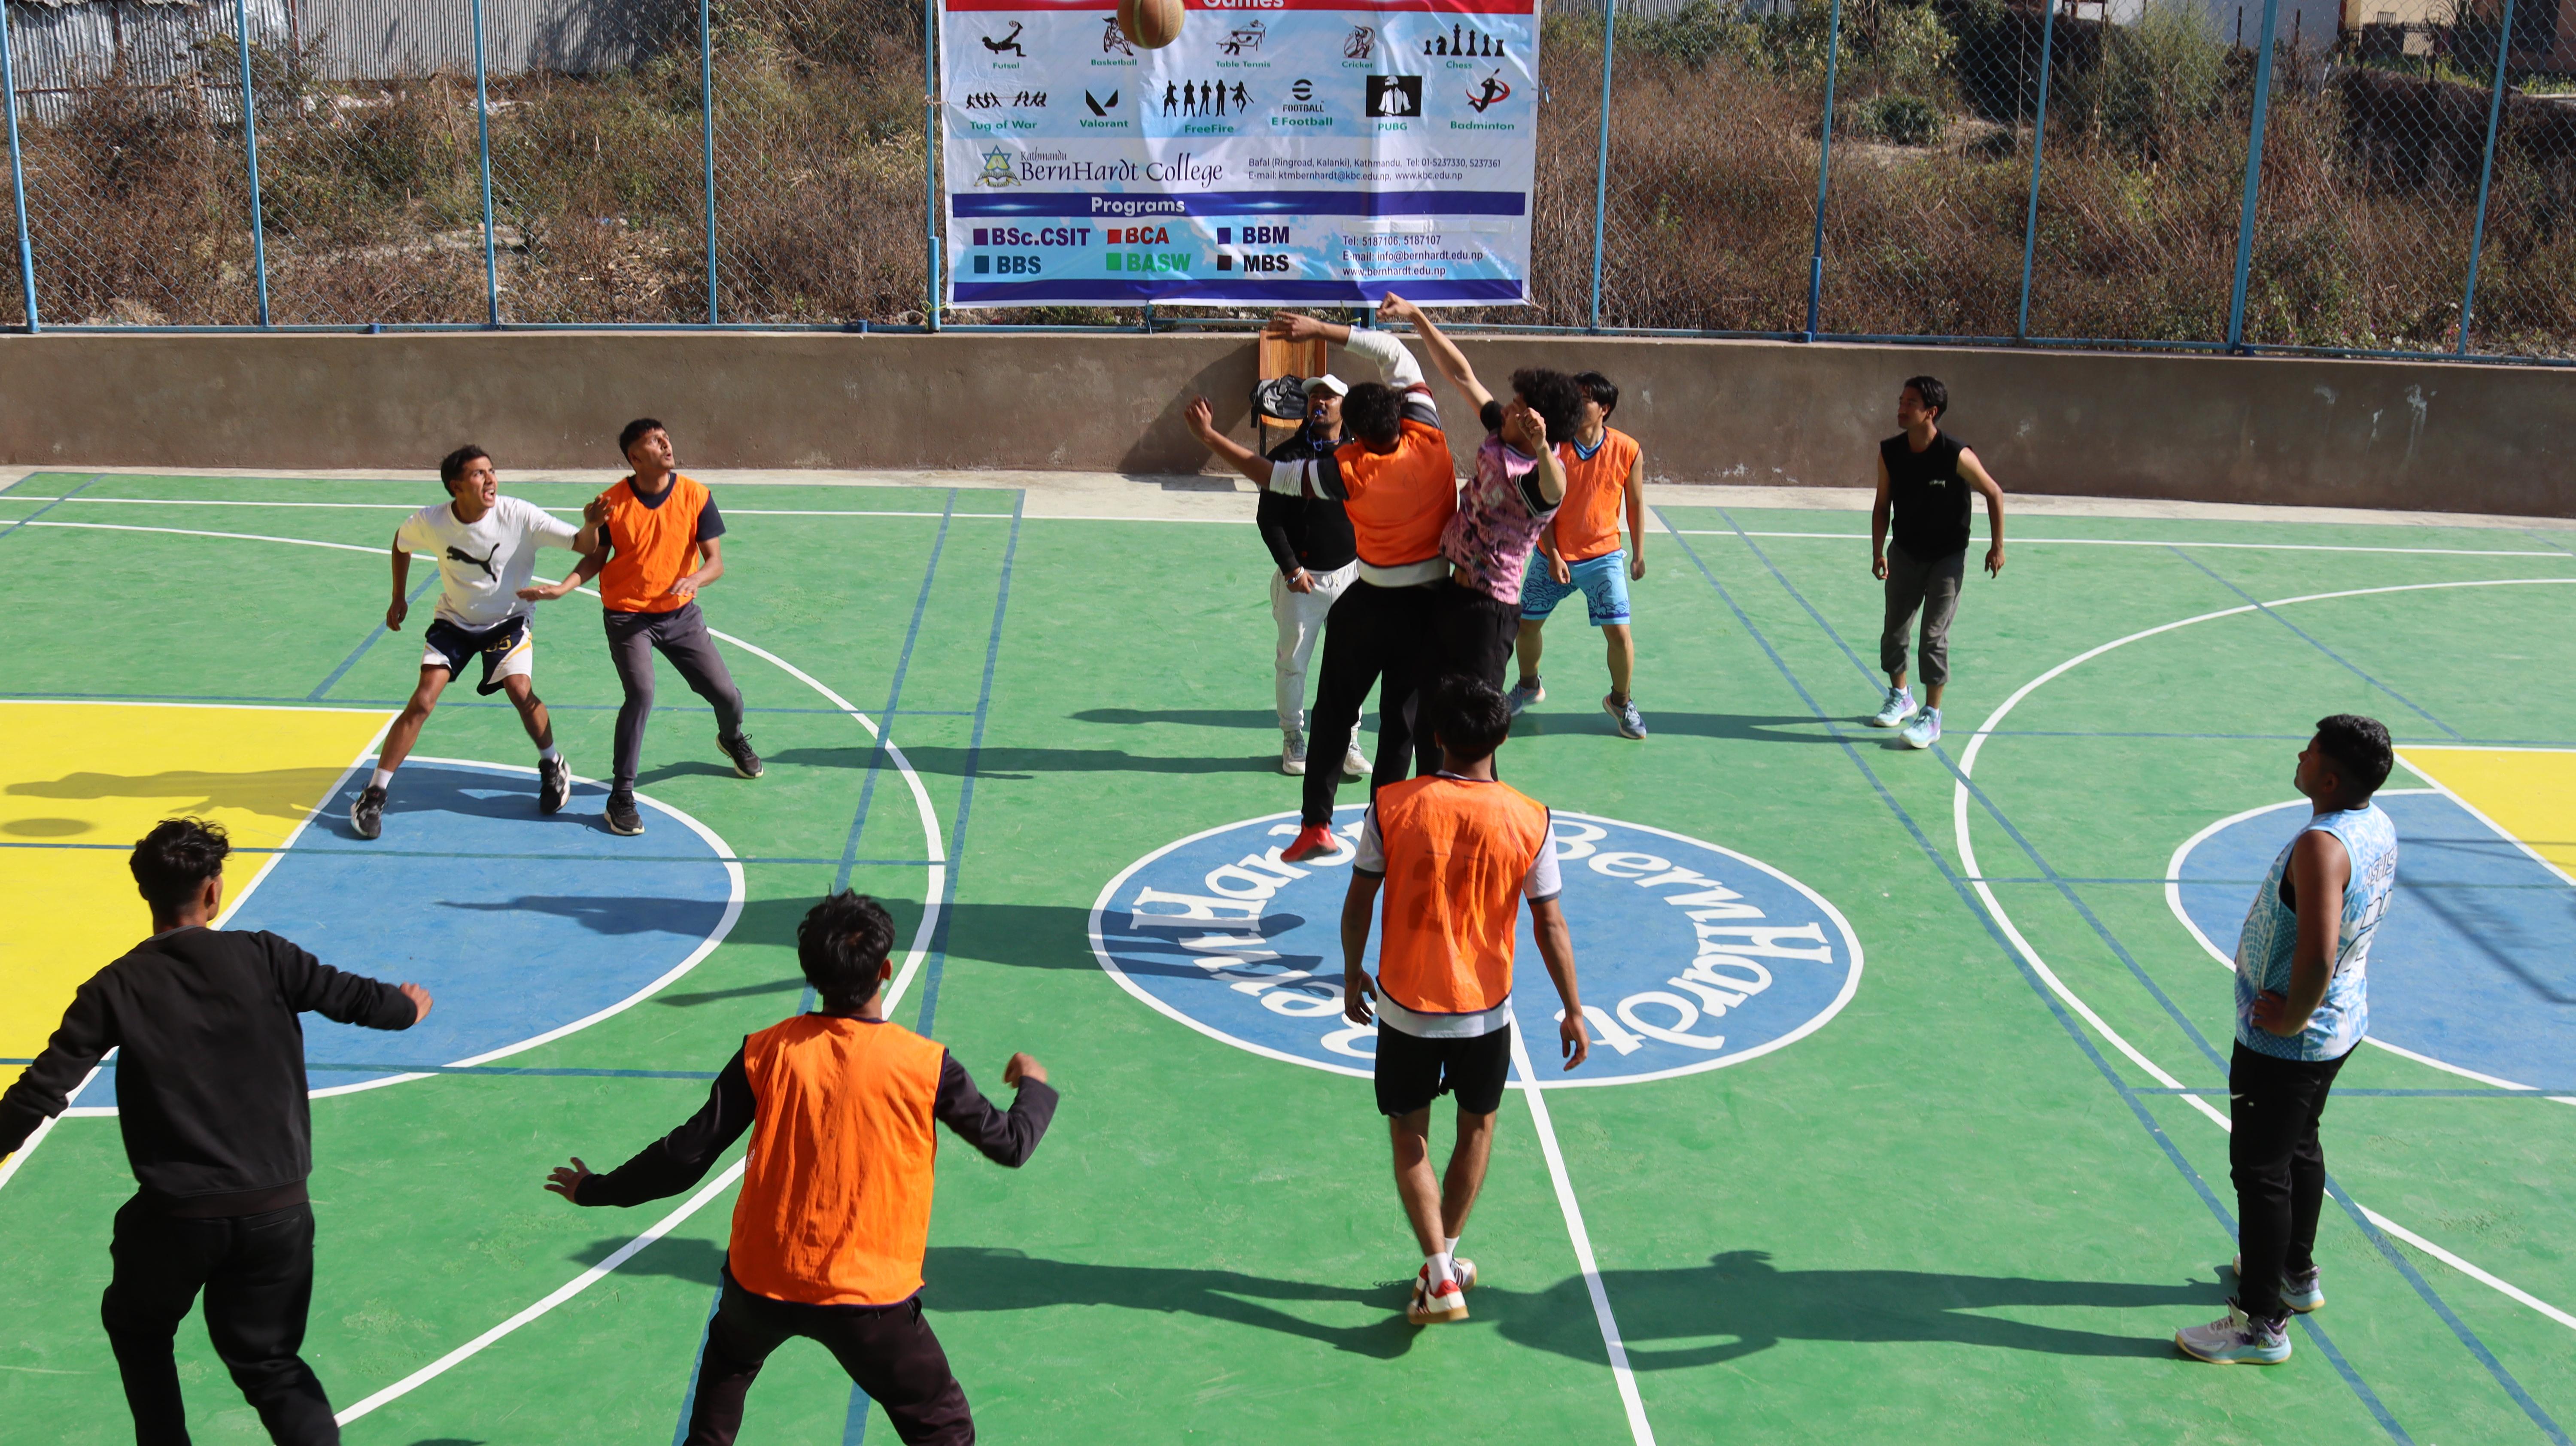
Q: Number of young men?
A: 11